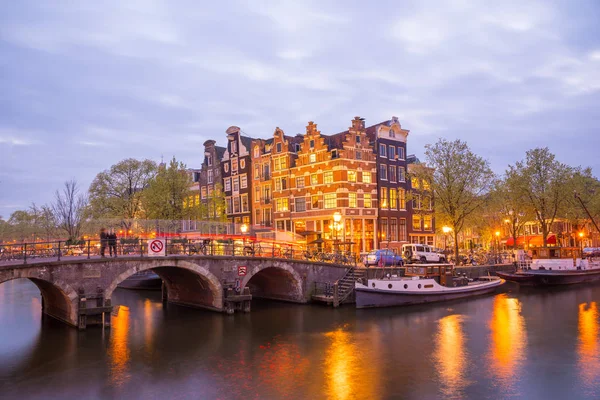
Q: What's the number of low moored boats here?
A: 2